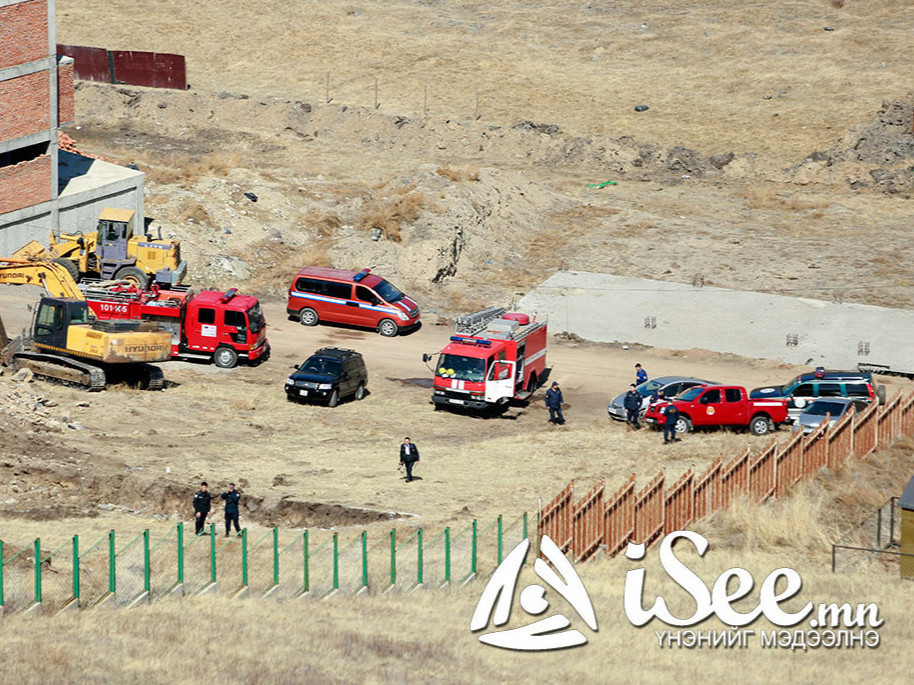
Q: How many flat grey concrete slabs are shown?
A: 1